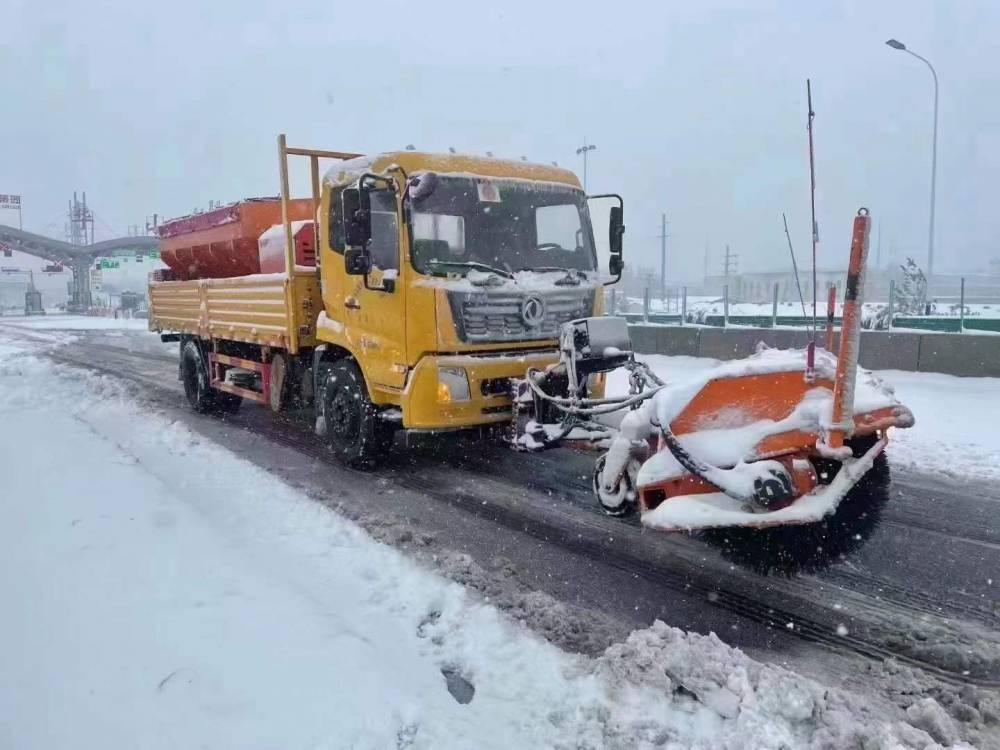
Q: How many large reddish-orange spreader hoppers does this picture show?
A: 1